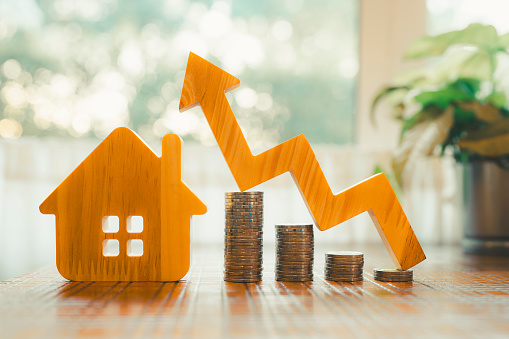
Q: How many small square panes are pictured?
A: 4